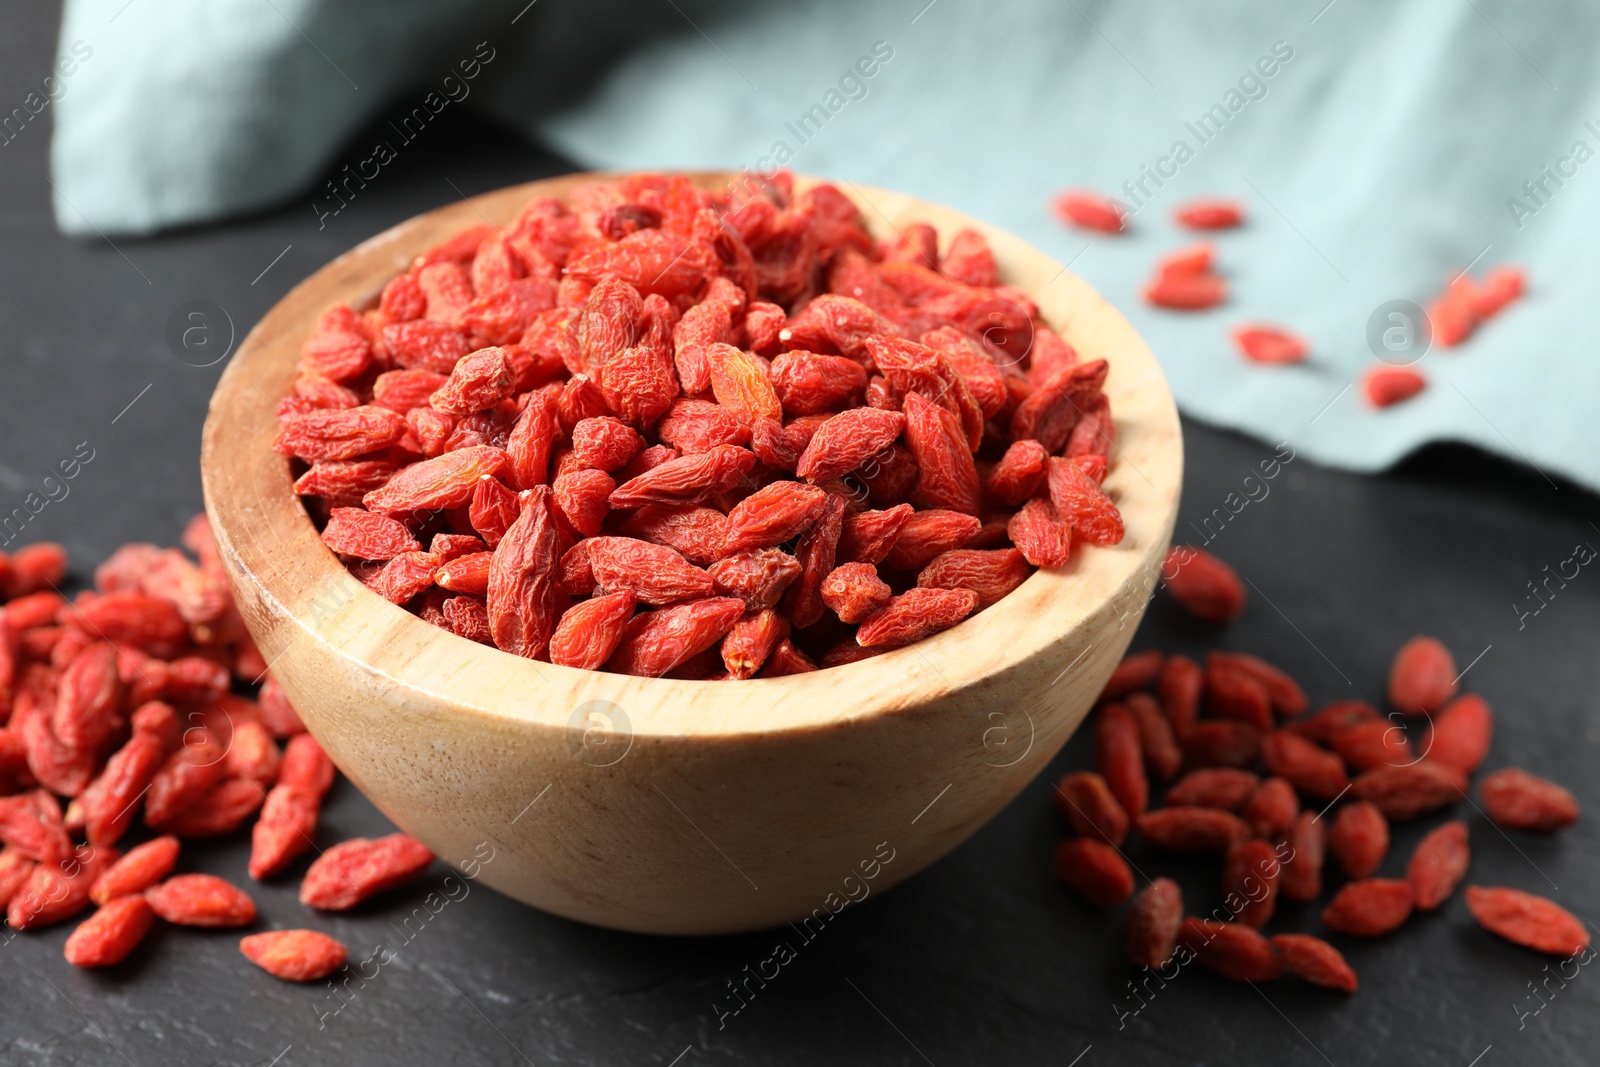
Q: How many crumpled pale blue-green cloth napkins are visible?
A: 1